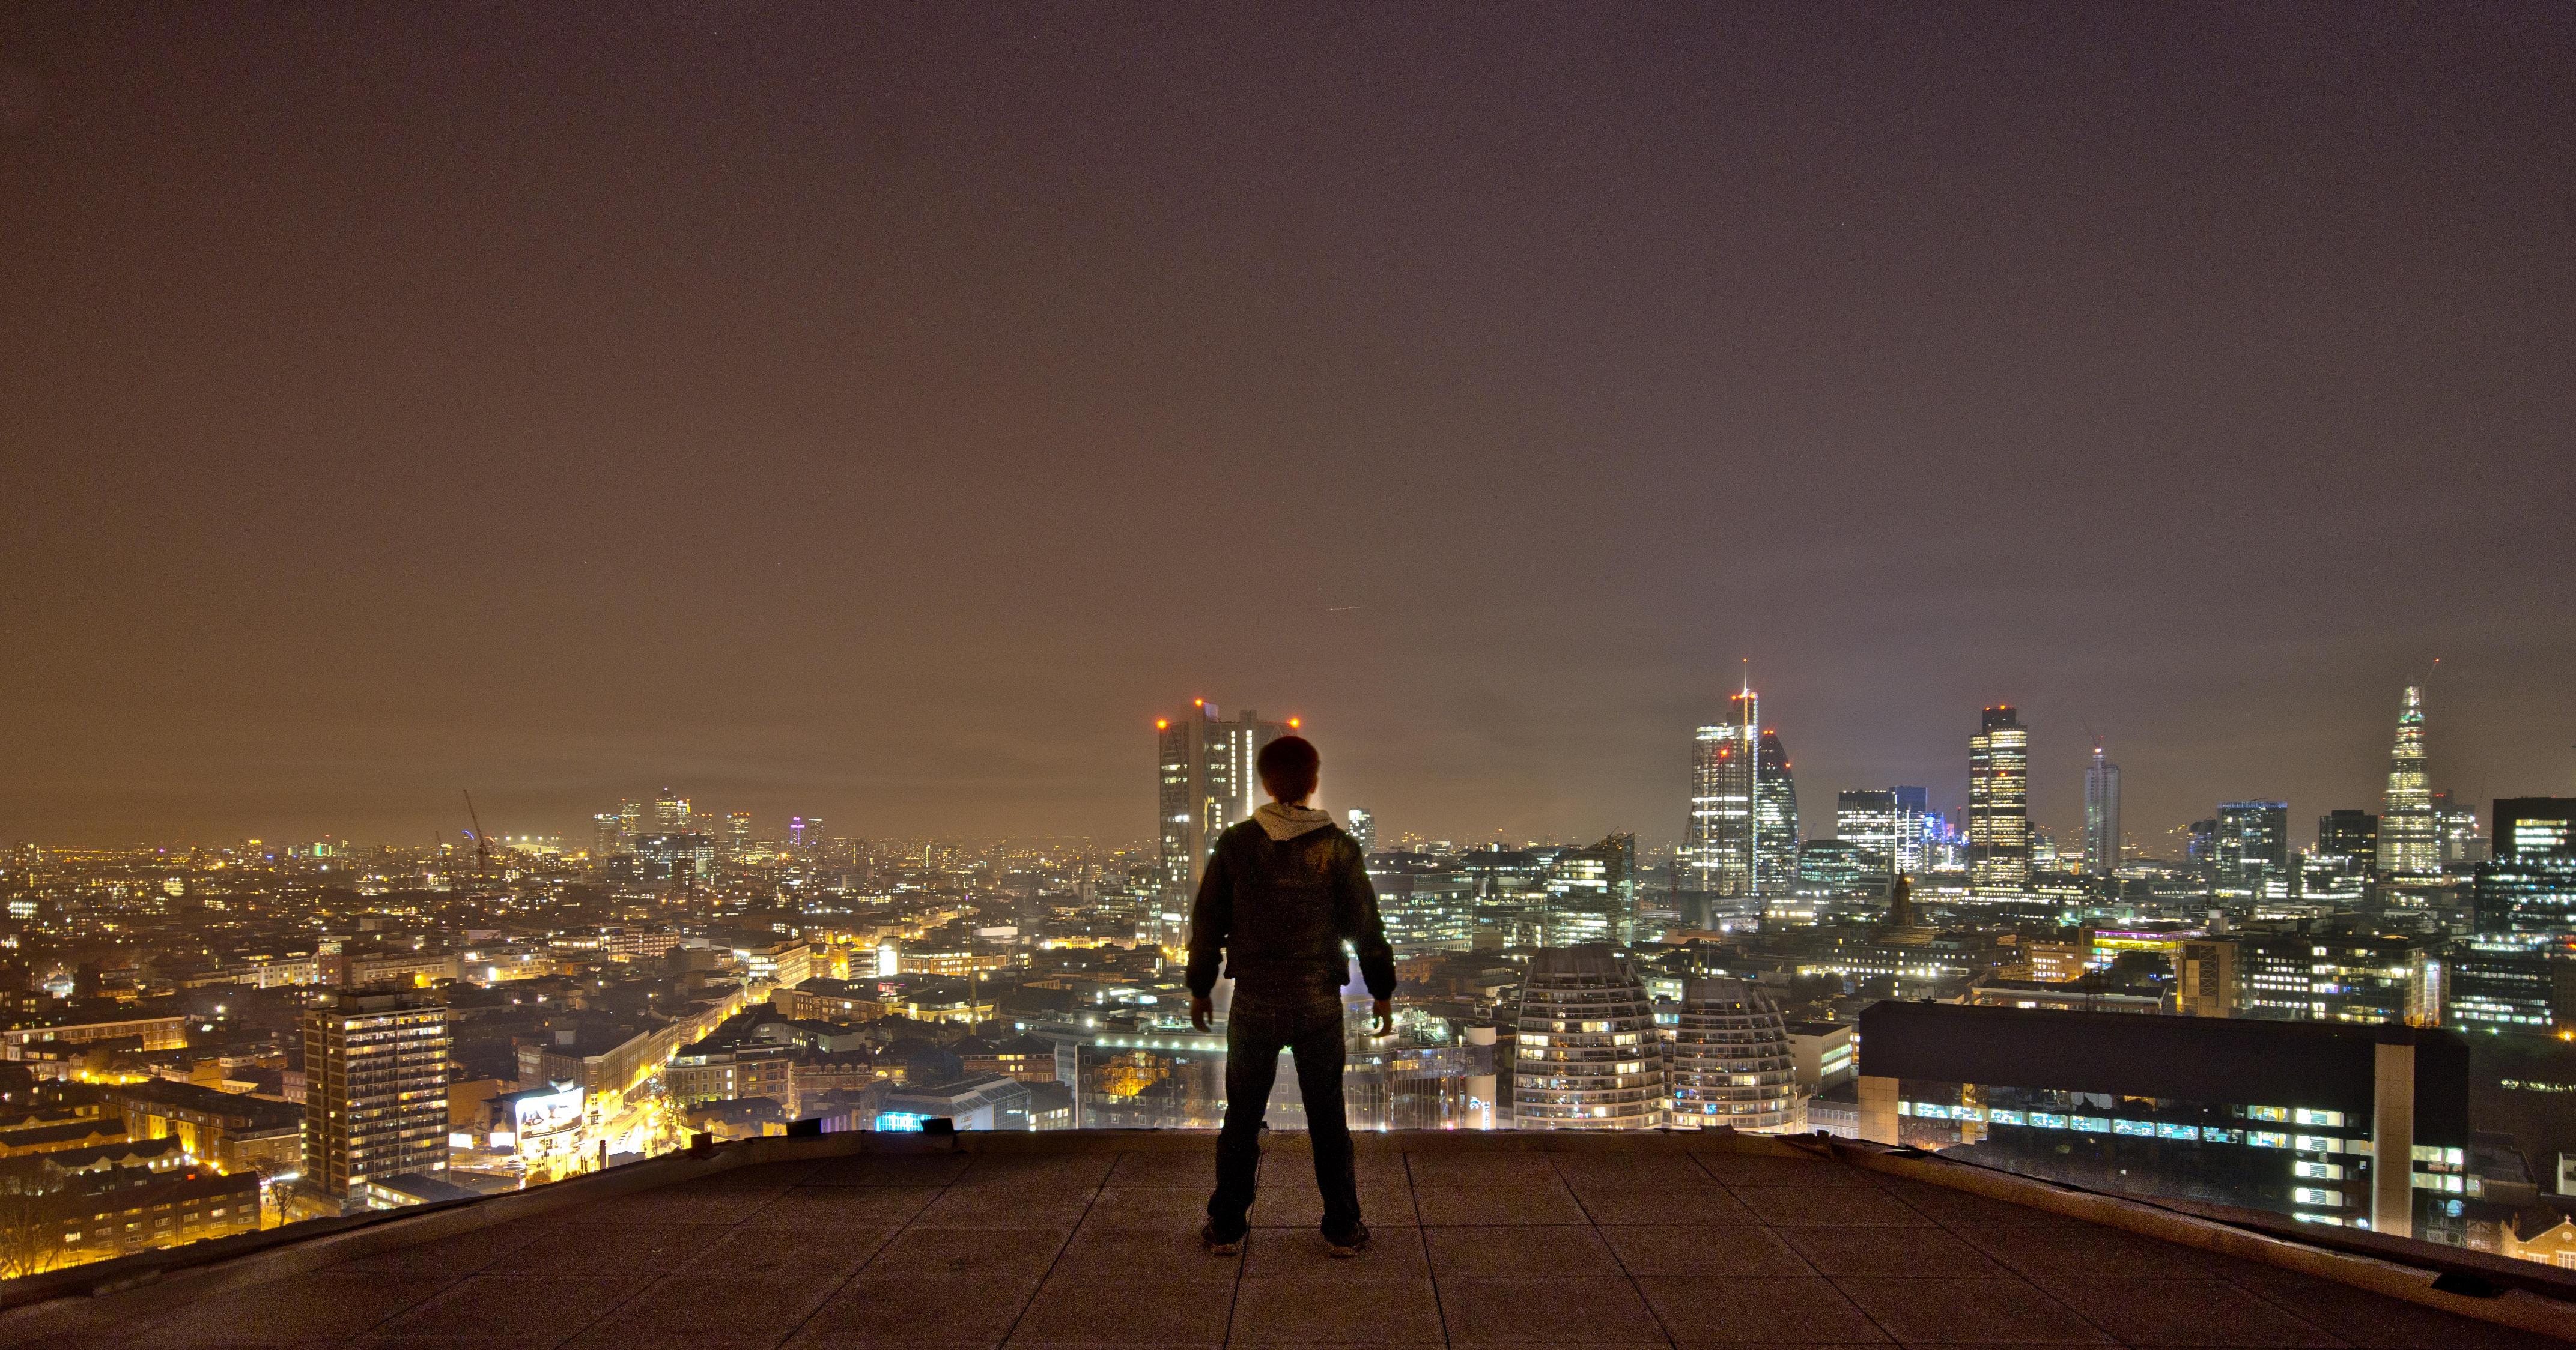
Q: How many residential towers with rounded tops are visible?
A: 2